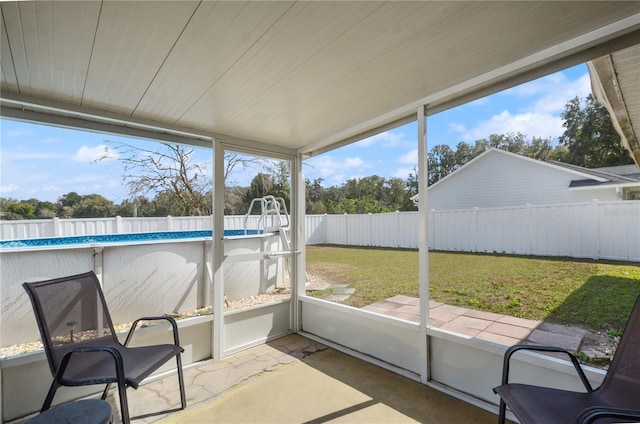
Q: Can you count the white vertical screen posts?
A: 3